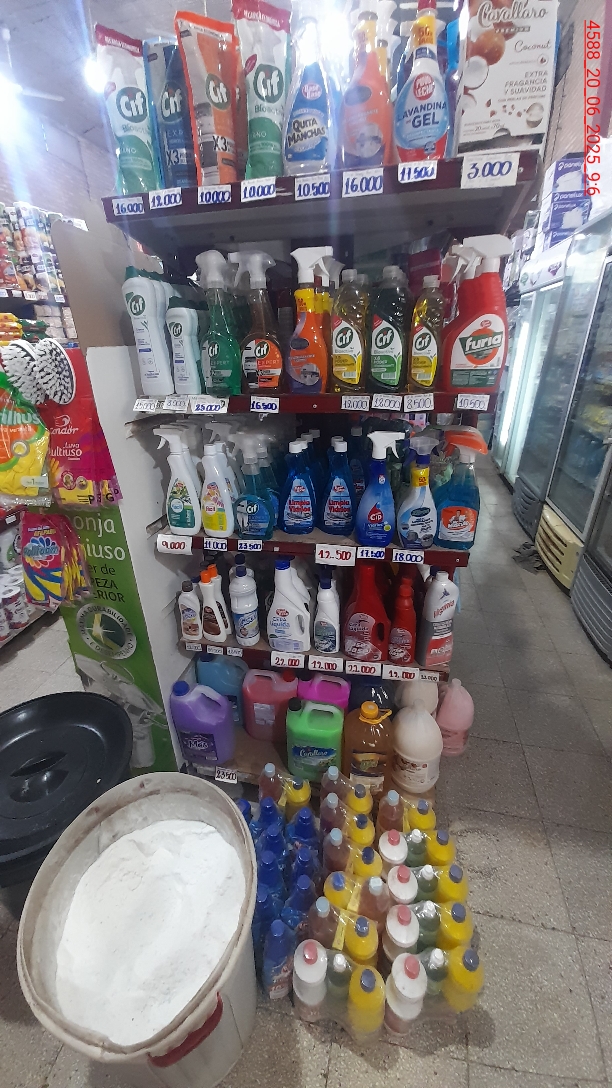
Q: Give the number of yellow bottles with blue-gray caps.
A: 12